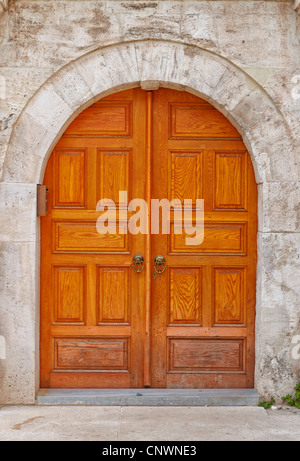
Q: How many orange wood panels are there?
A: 14